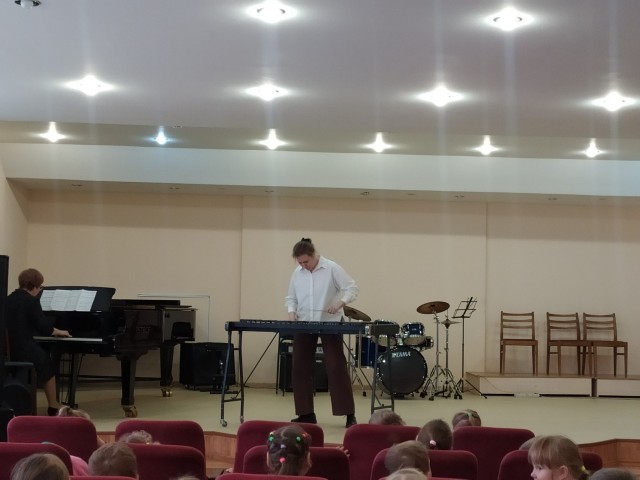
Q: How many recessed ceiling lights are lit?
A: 12